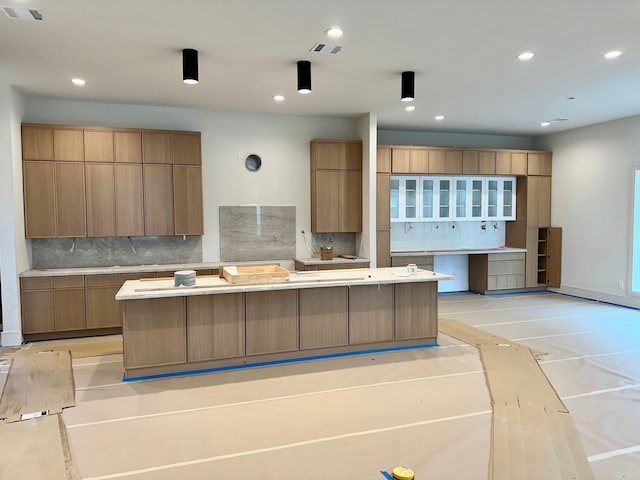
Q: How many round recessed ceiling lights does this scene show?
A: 8